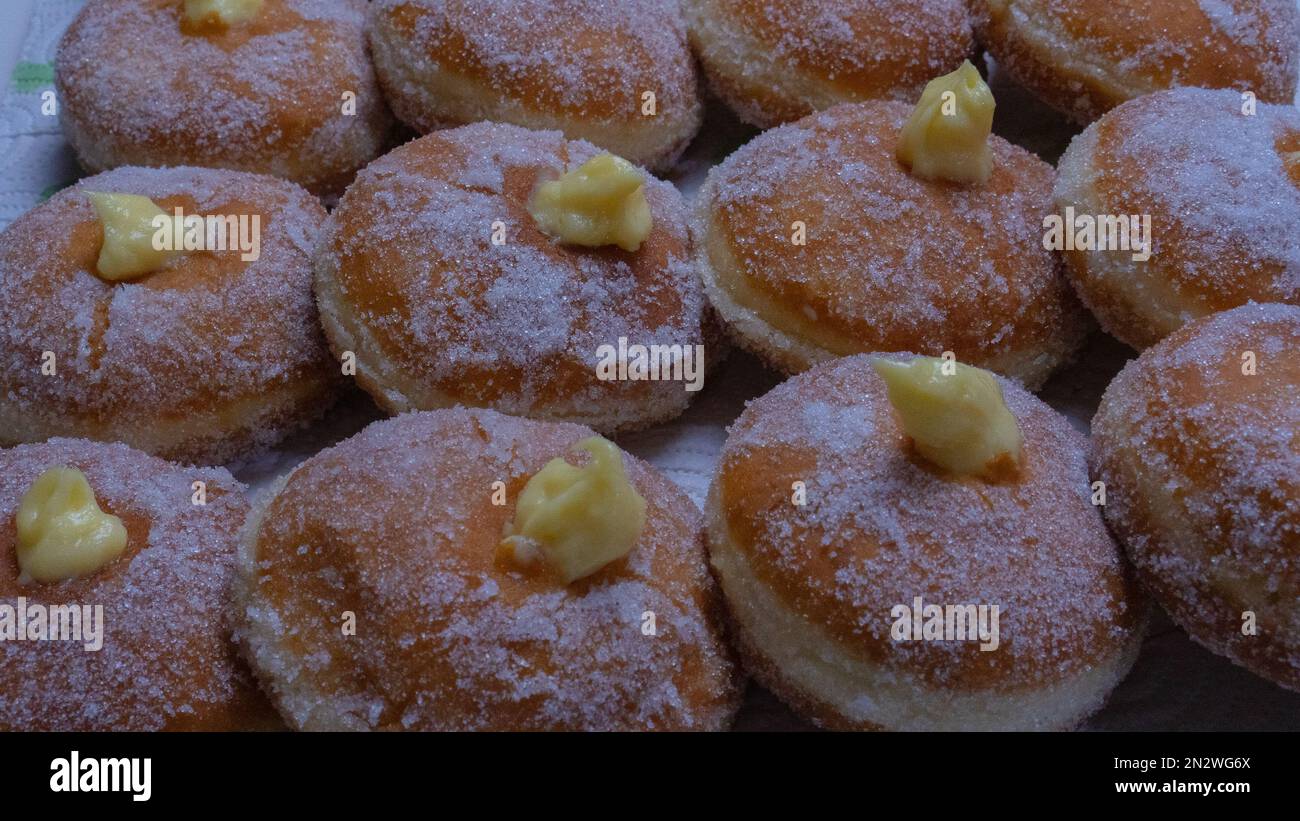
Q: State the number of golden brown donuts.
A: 12